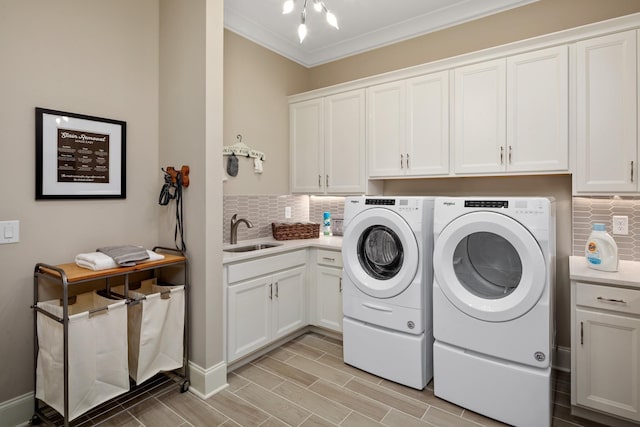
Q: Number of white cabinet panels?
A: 11